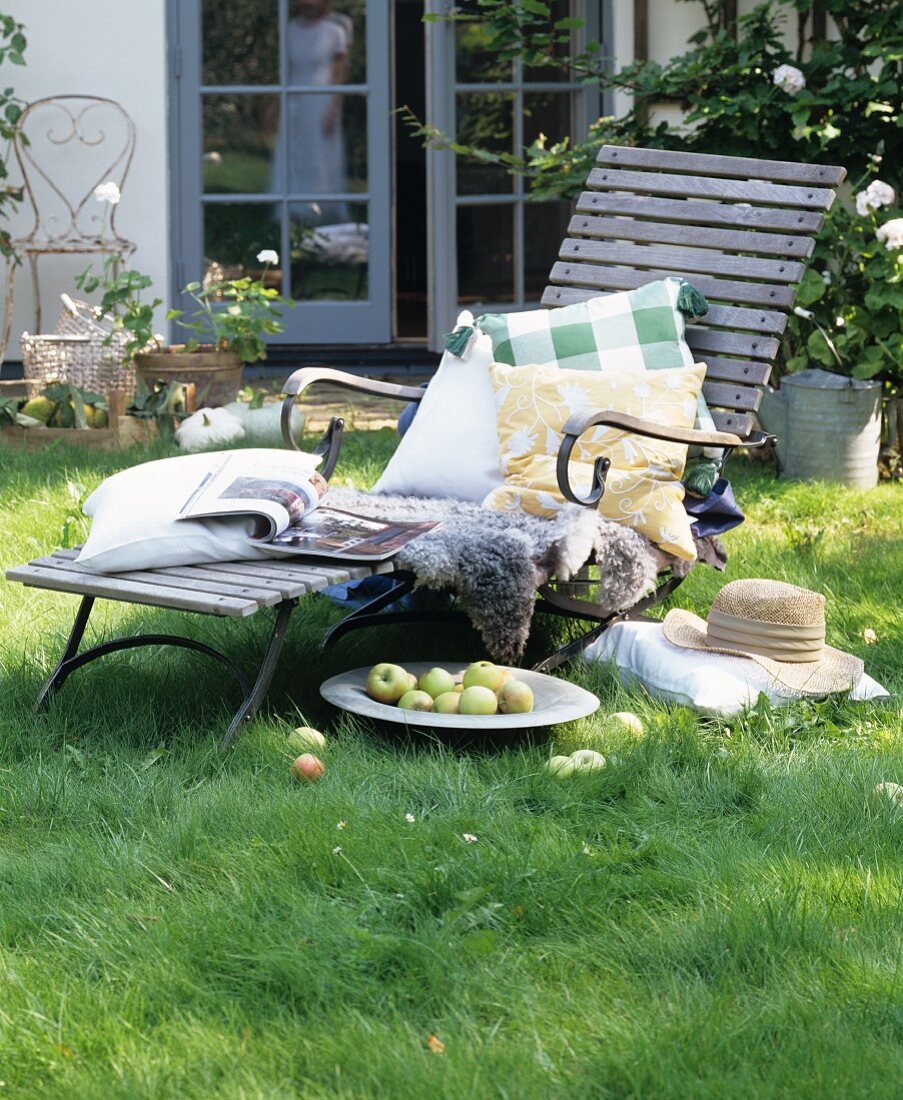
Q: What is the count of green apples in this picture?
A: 12